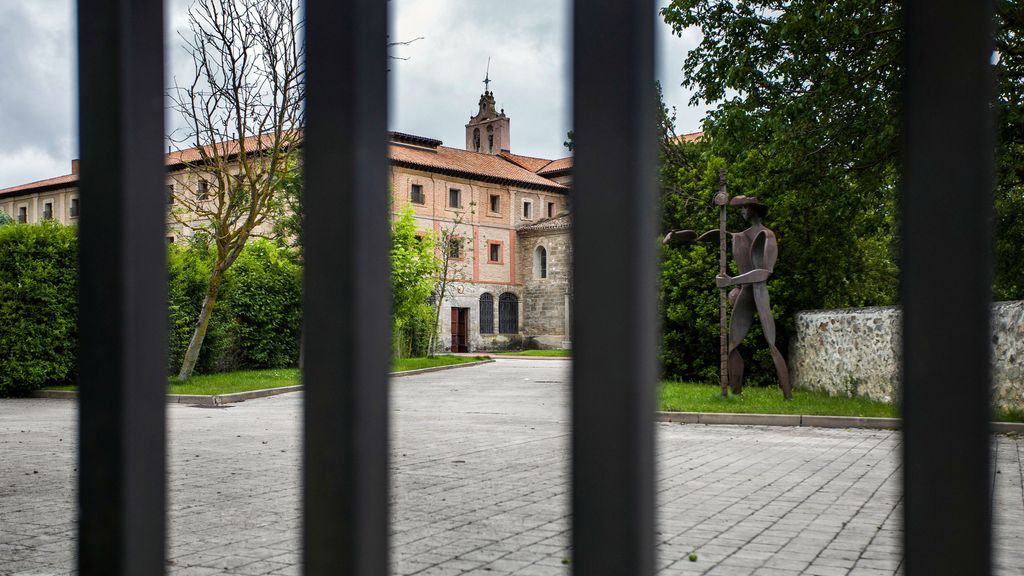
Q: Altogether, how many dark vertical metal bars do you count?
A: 4